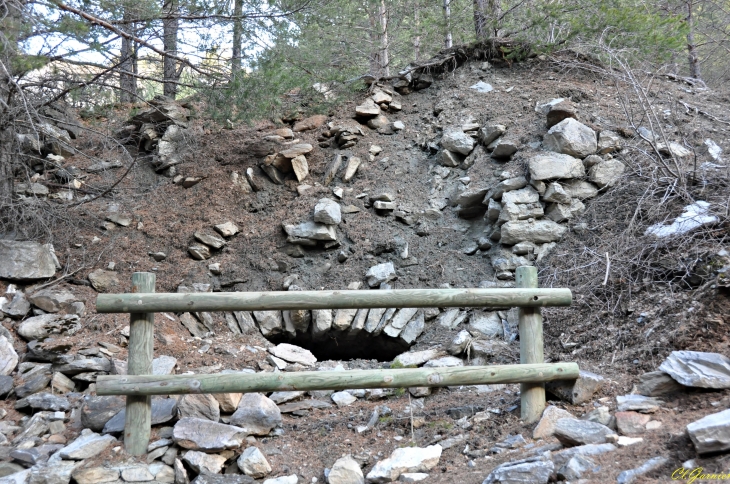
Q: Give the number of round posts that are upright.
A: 2